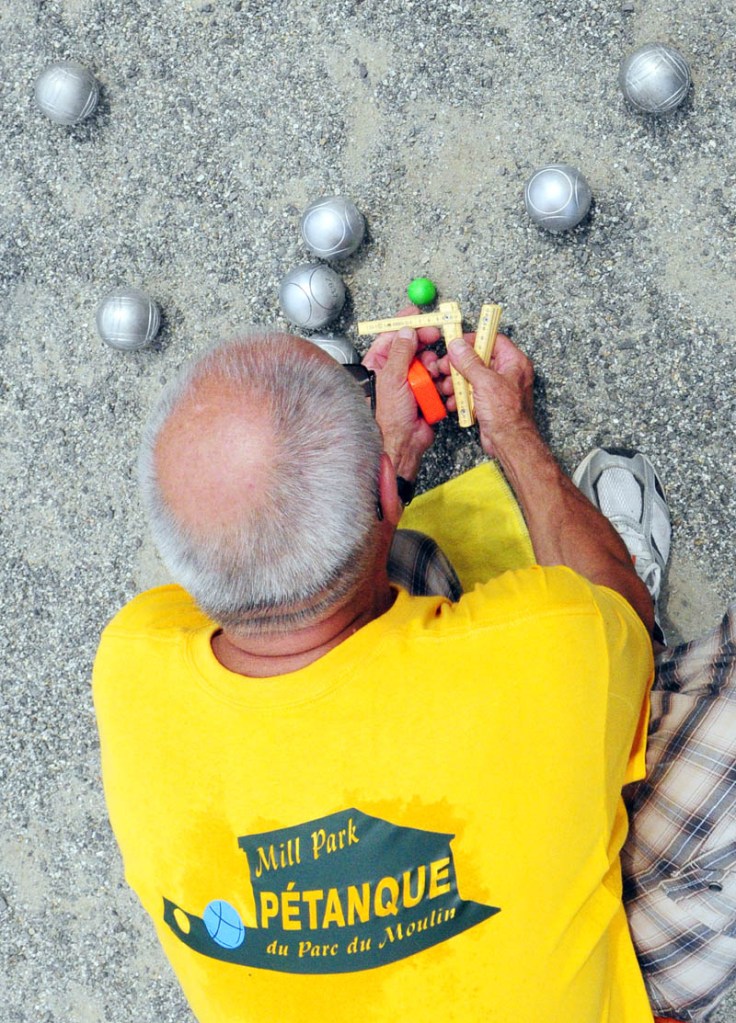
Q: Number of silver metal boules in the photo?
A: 7